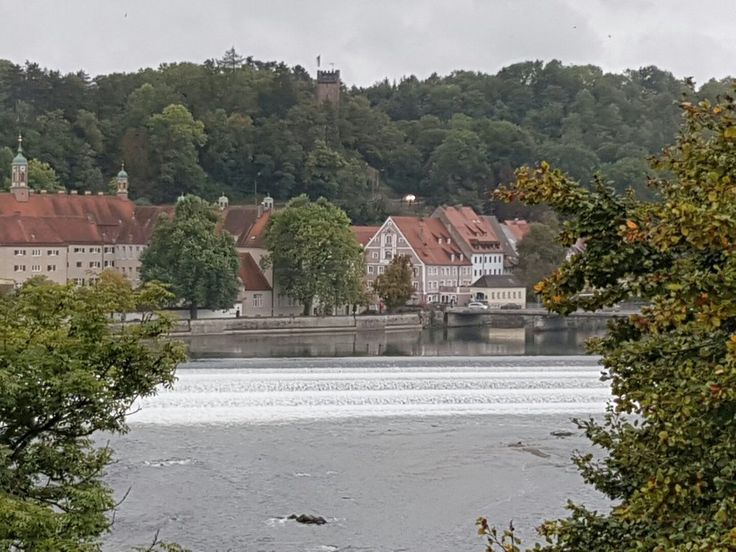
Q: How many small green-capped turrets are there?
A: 2